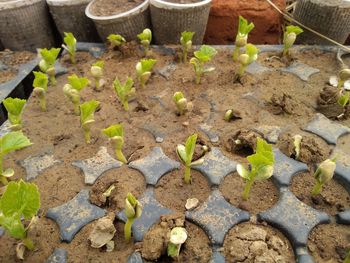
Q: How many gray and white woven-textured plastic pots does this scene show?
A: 5